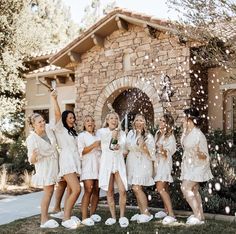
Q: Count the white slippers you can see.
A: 14